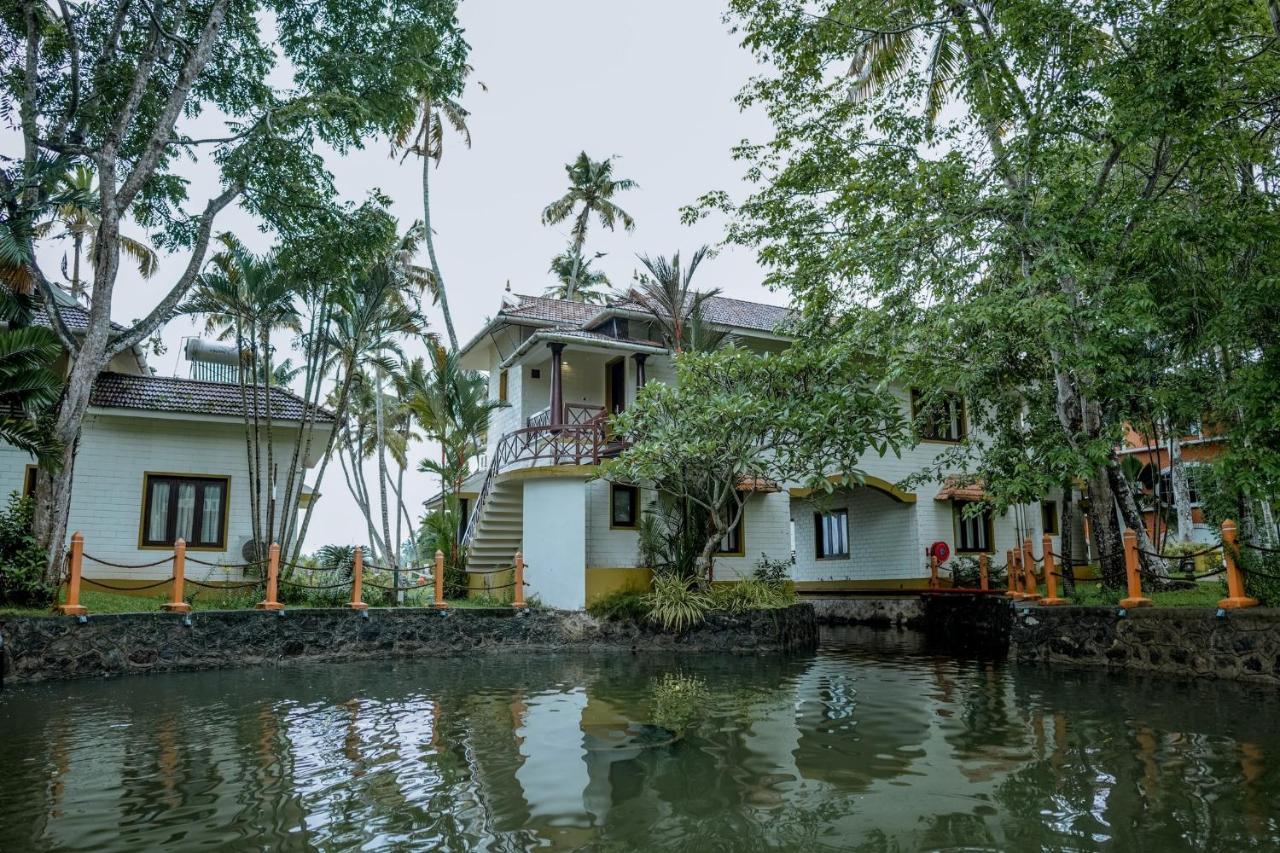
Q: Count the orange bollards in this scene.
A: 14